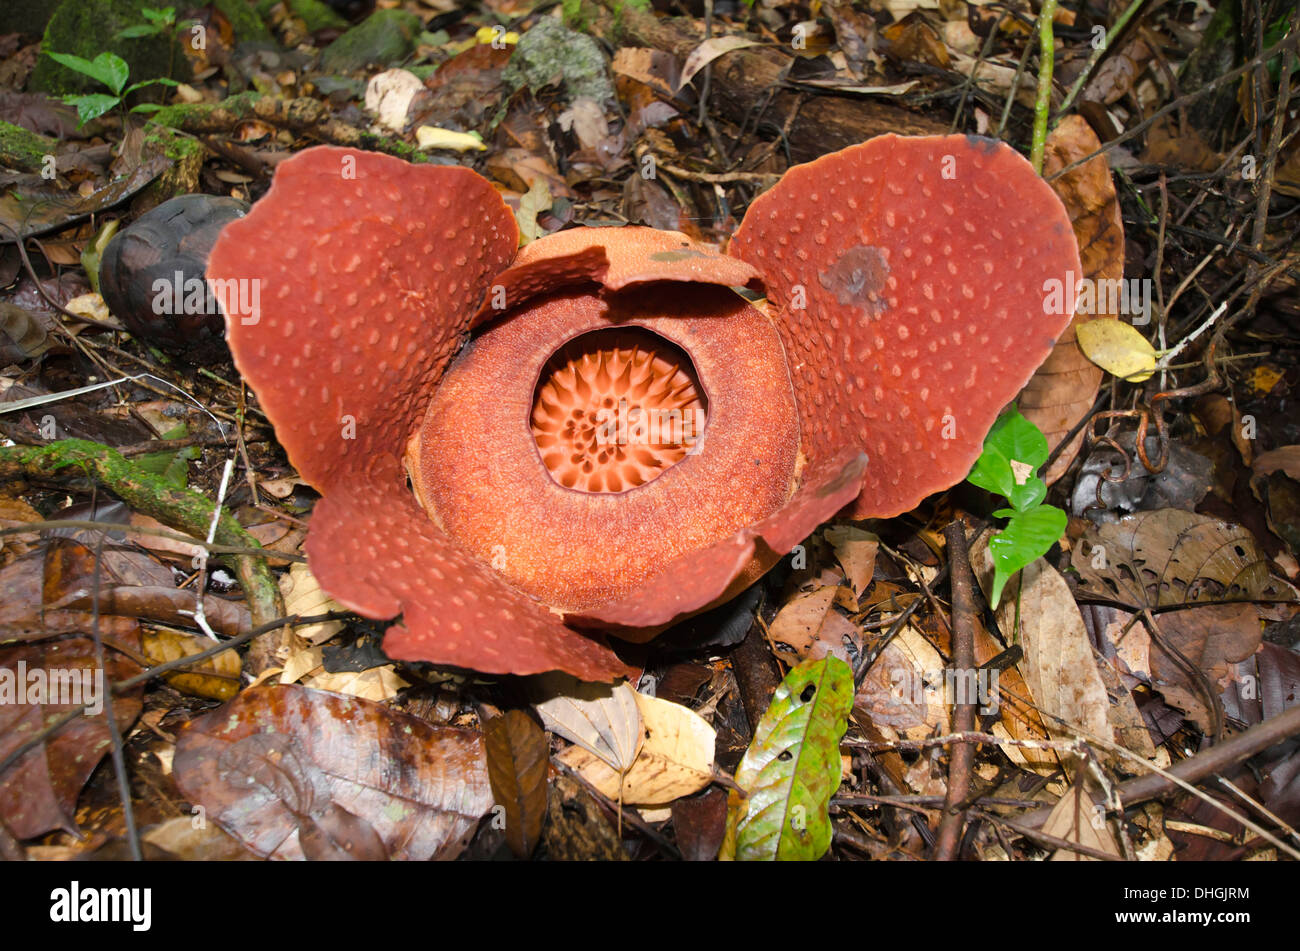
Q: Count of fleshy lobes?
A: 5